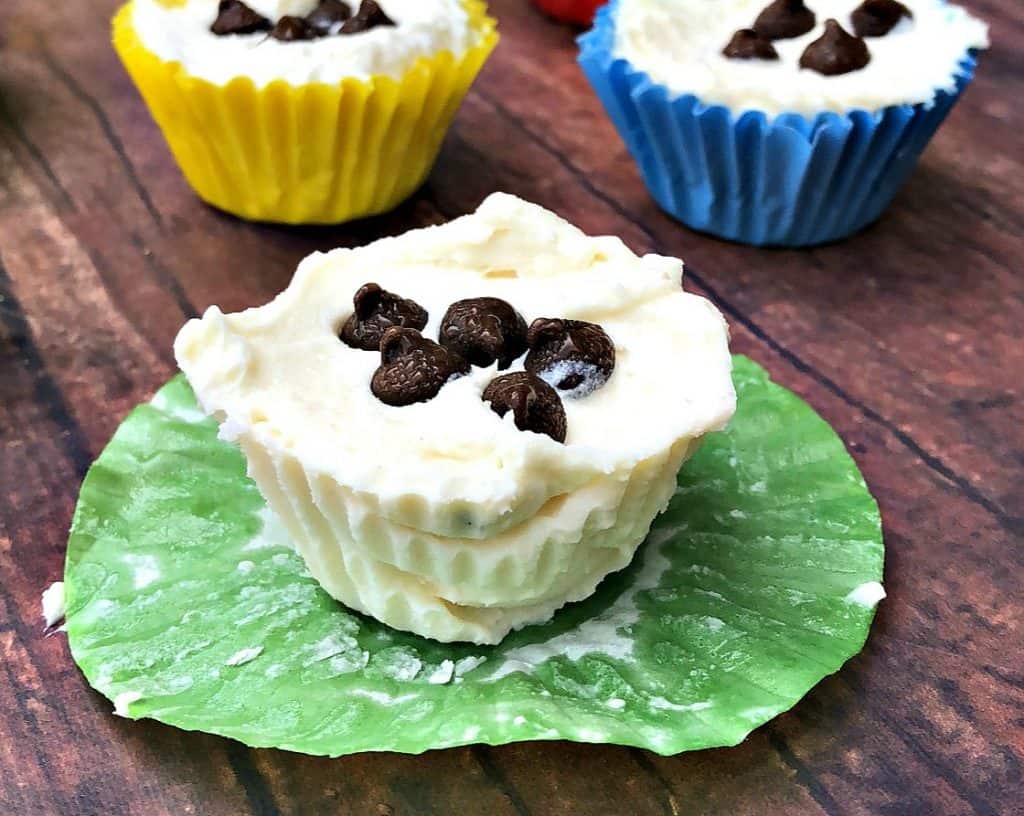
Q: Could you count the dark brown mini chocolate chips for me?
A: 13